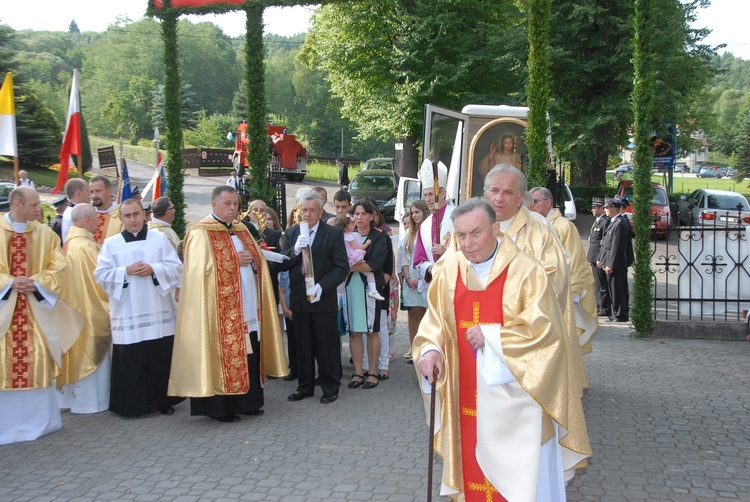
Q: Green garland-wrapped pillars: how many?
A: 4